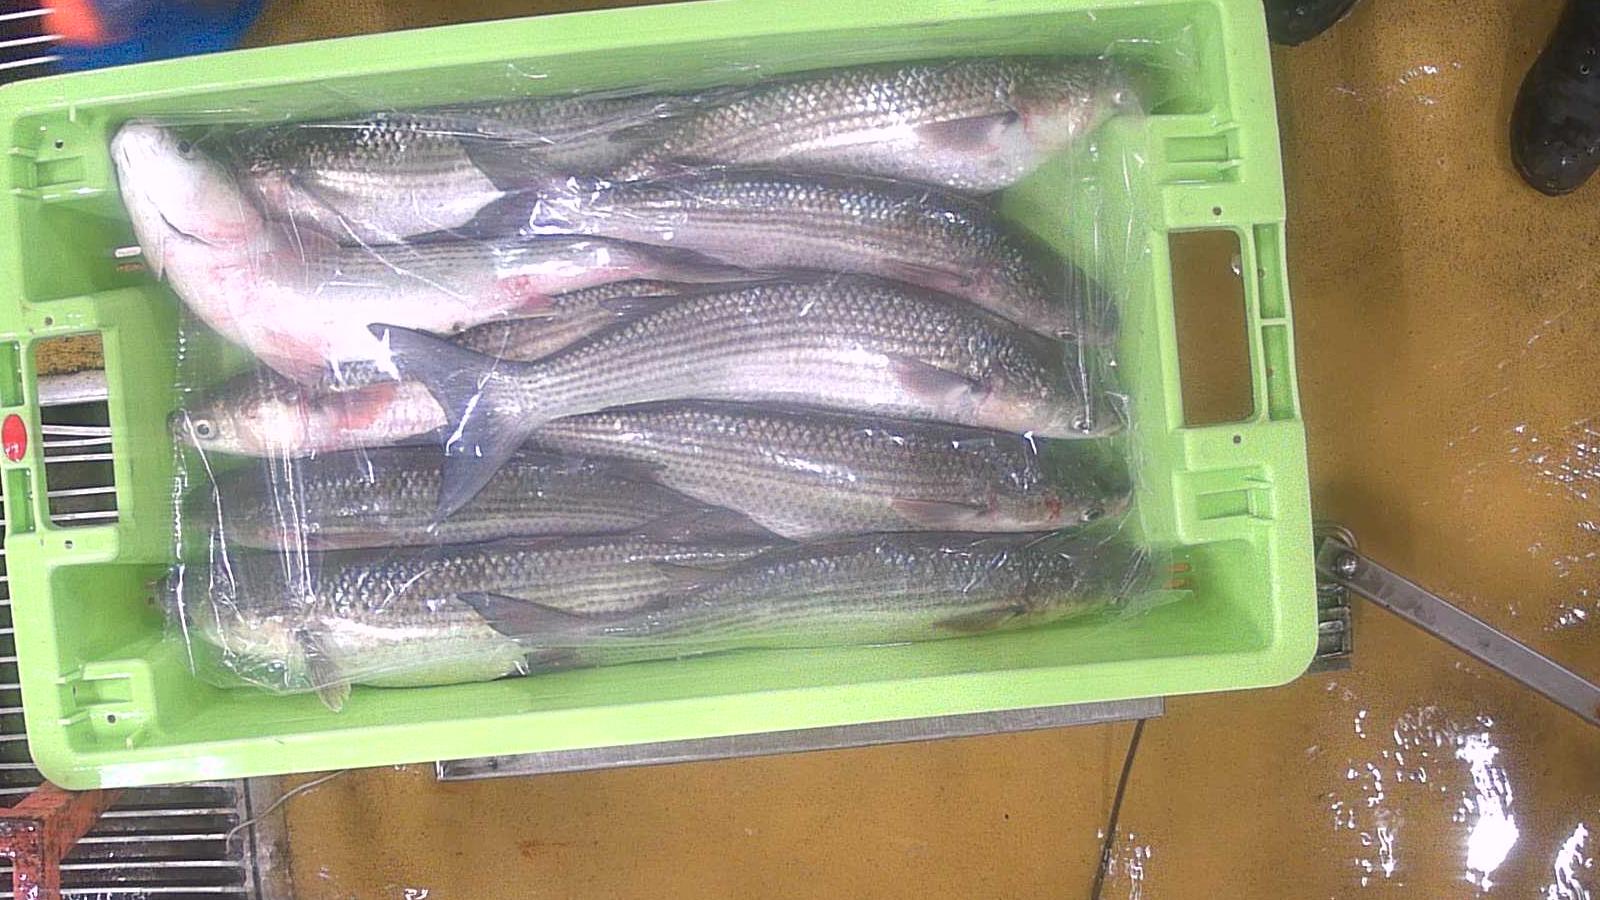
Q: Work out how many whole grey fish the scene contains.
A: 10